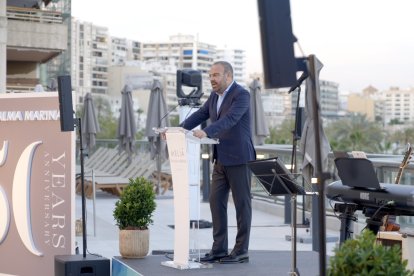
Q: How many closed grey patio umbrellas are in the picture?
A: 5